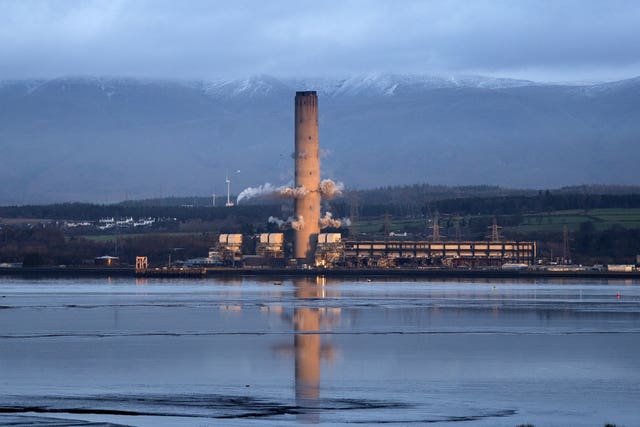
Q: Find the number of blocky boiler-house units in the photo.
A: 3